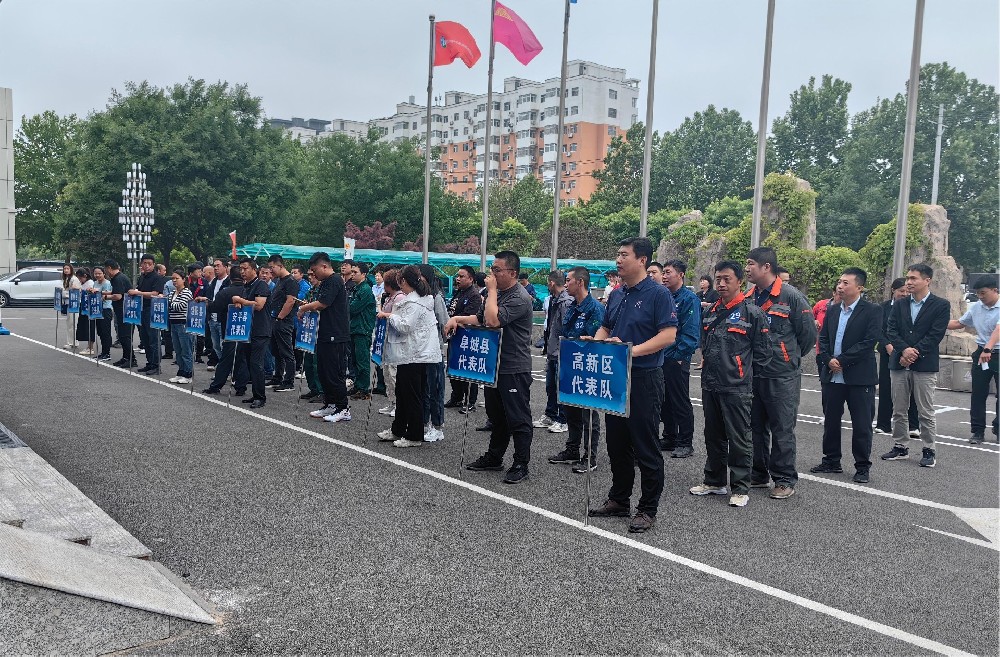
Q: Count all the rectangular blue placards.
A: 12